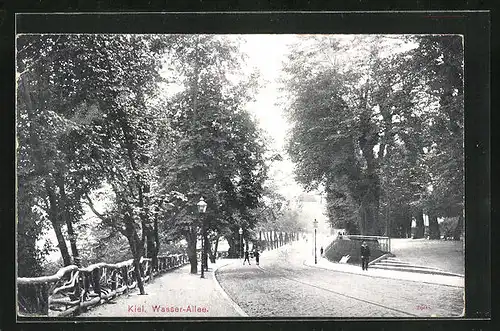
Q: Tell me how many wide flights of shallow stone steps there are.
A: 1